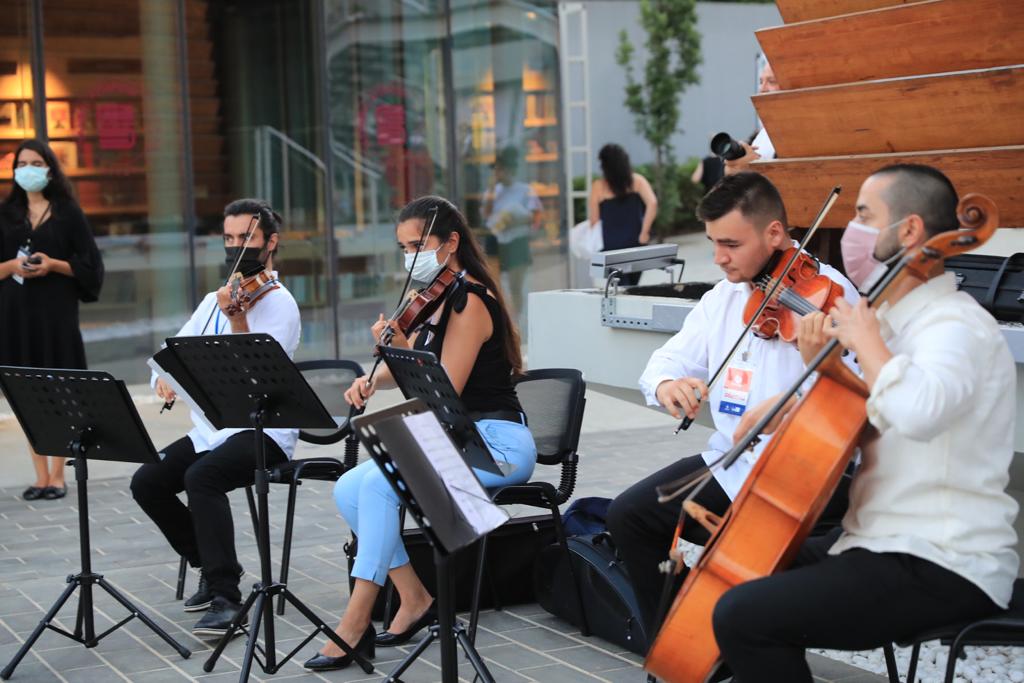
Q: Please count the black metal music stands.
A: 4